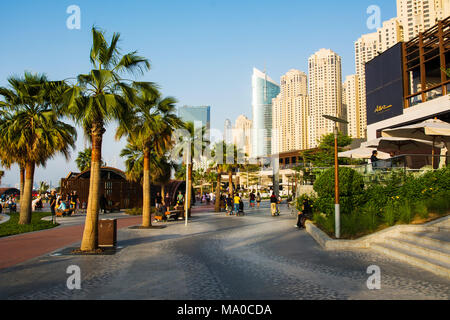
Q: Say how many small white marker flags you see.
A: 0